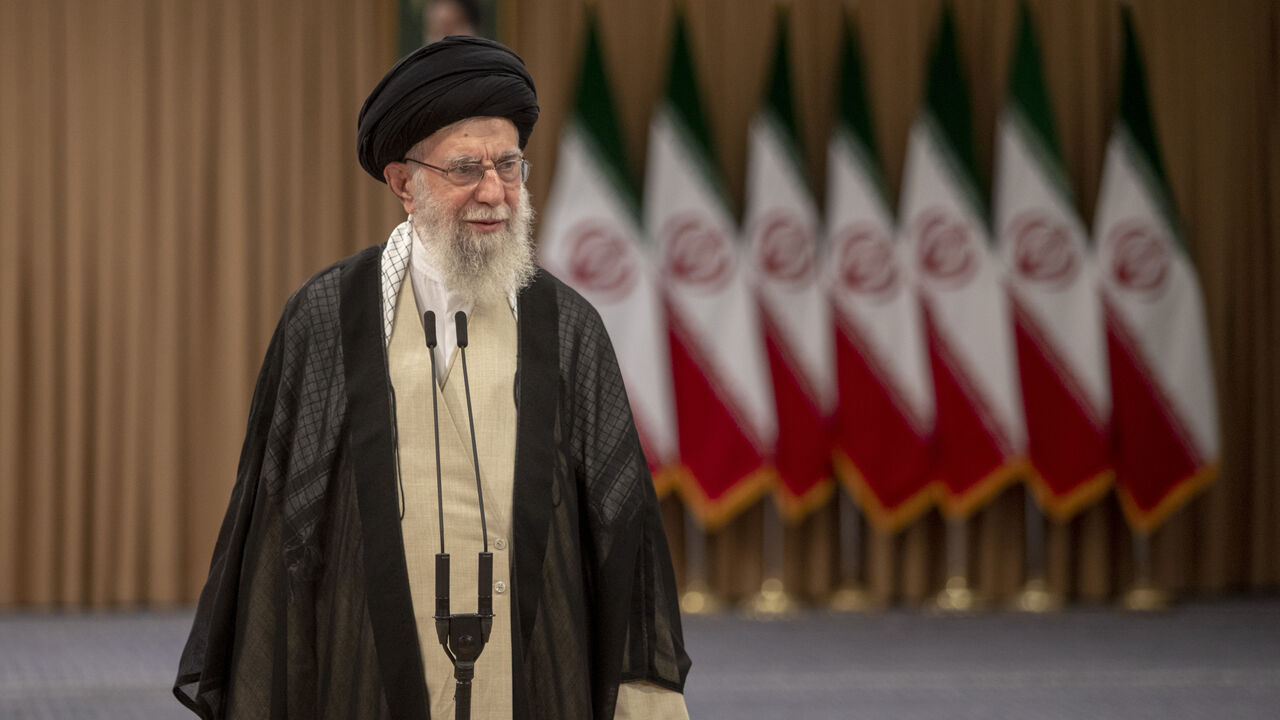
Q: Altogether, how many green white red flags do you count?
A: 7